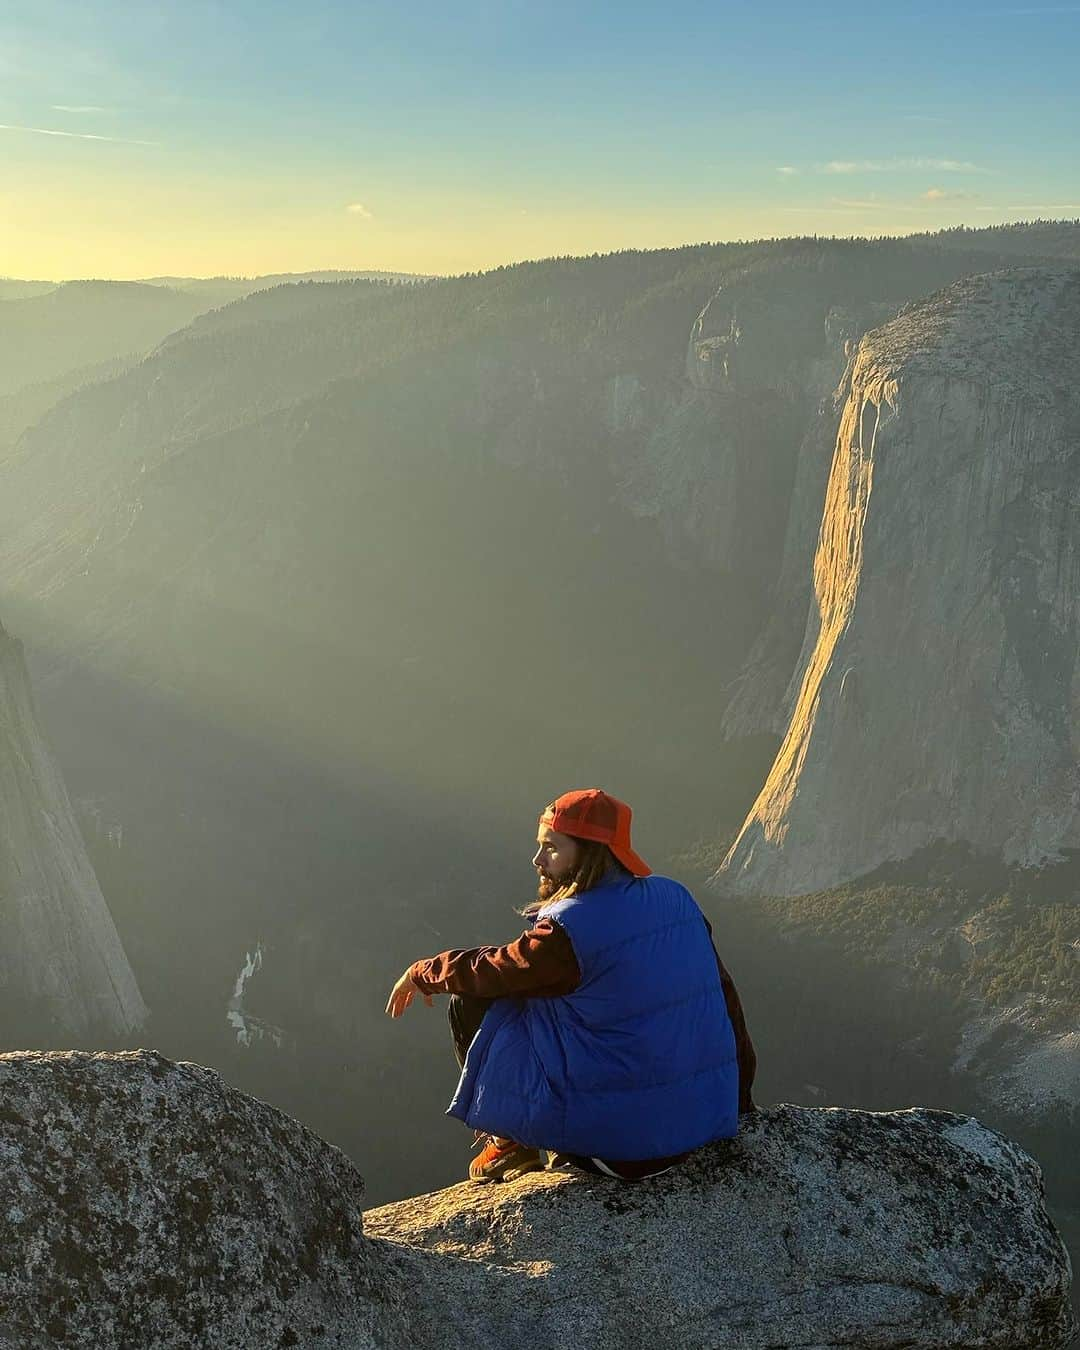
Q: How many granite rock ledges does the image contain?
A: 2